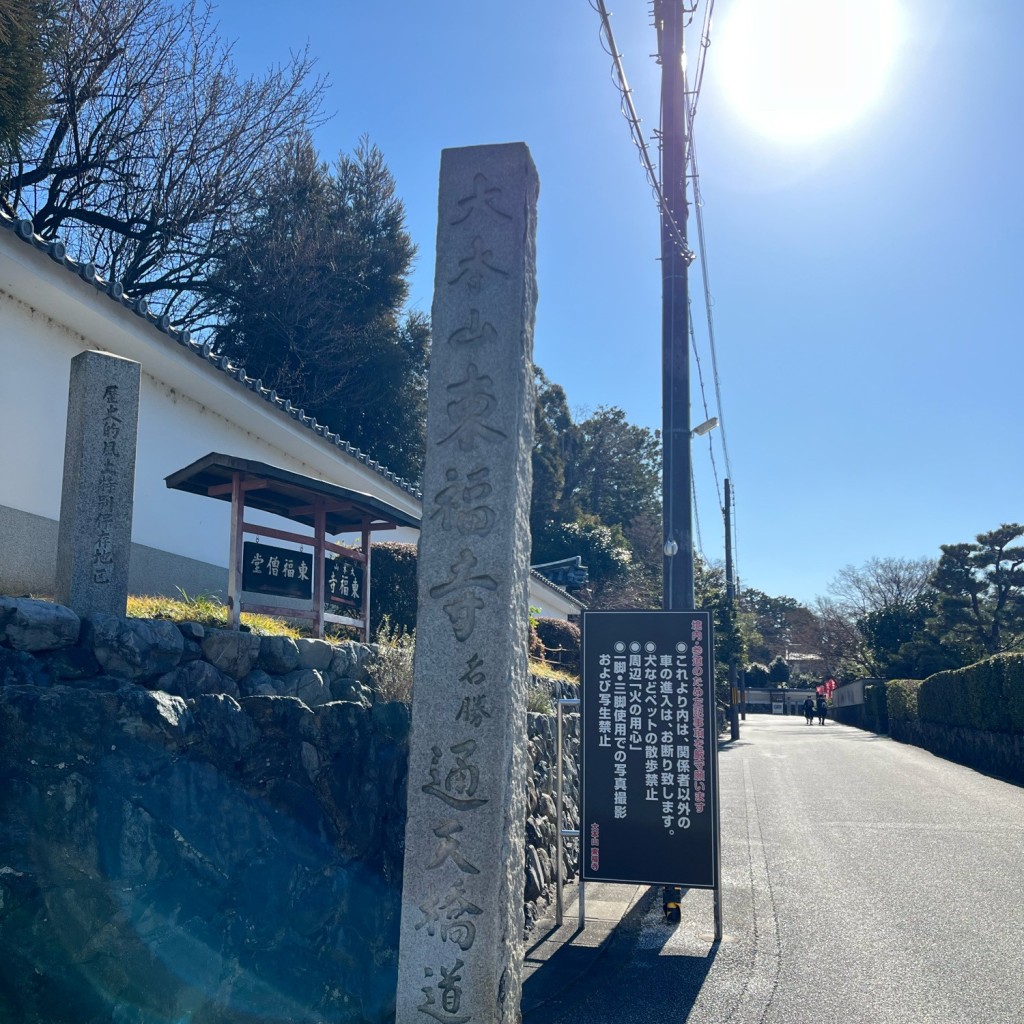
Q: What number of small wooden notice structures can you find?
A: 1